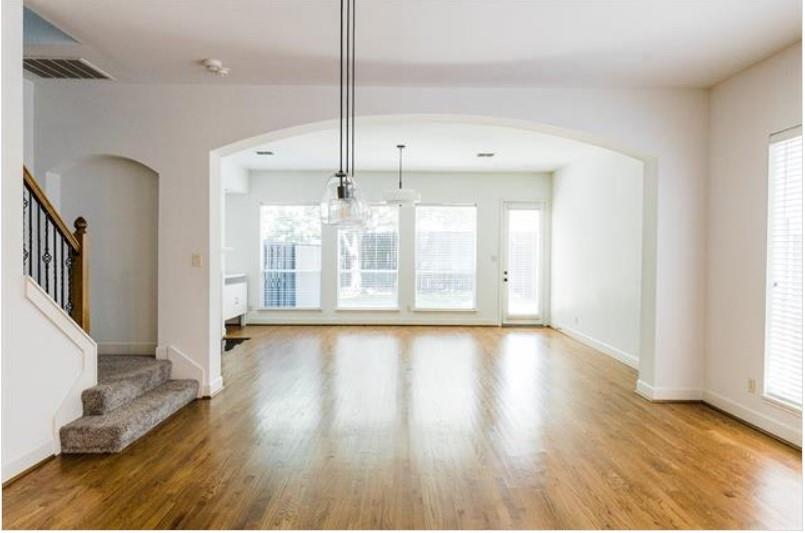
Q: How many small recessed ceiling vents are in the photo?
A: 2